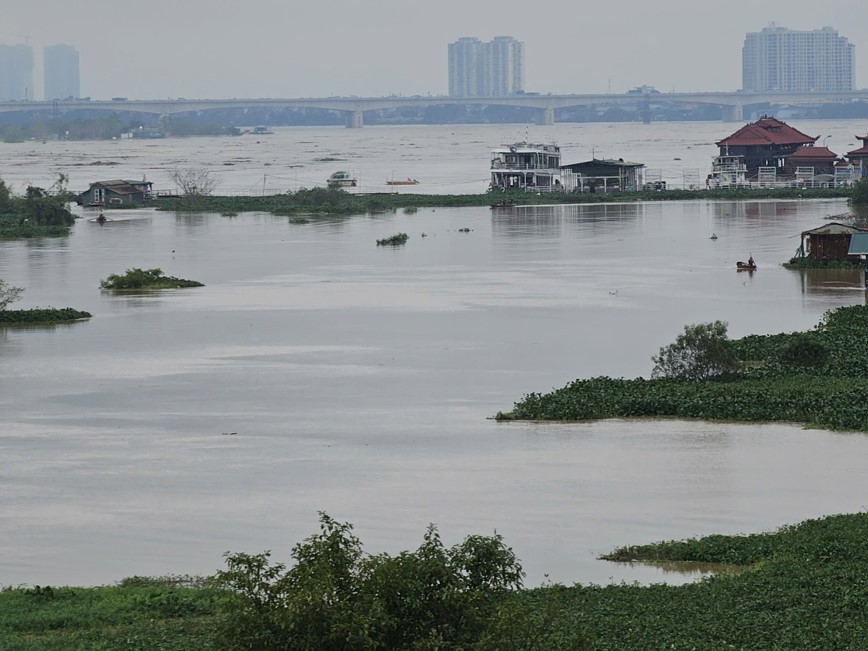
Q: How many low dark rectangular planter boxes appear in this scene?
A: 0